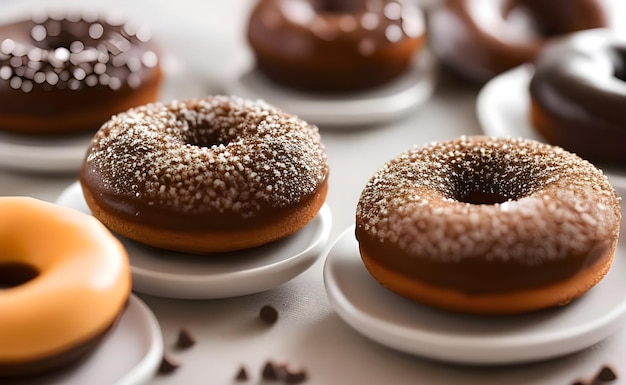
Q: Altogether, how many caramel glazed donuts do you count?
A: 1